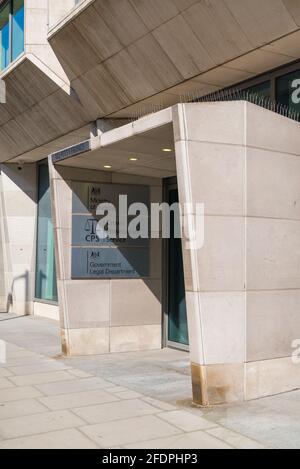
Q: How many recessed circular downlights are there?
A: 3